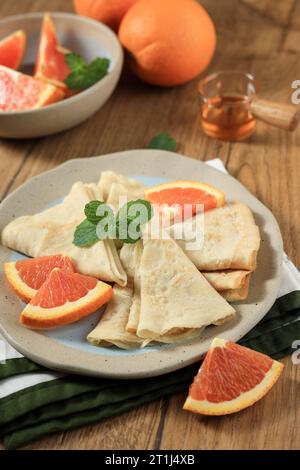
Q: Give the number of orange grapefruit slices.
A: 7